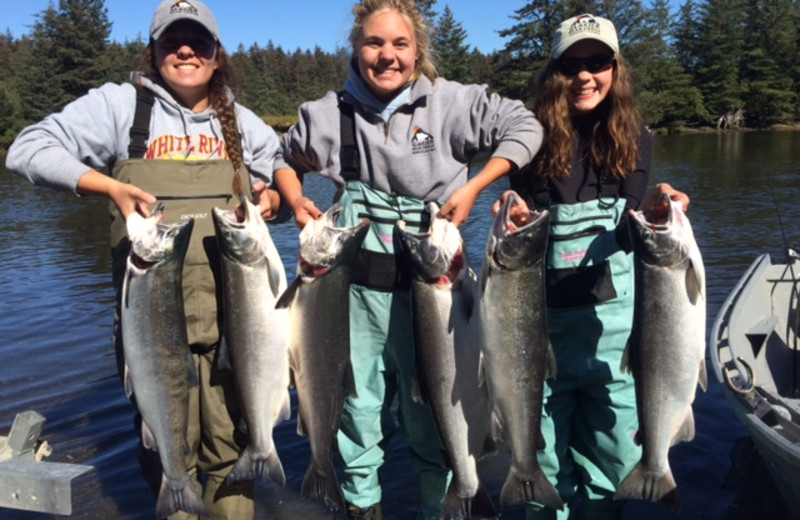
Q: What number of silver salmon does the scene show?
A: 6